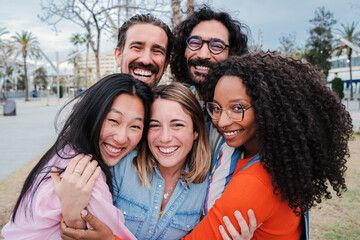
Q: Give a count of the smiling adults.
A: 5